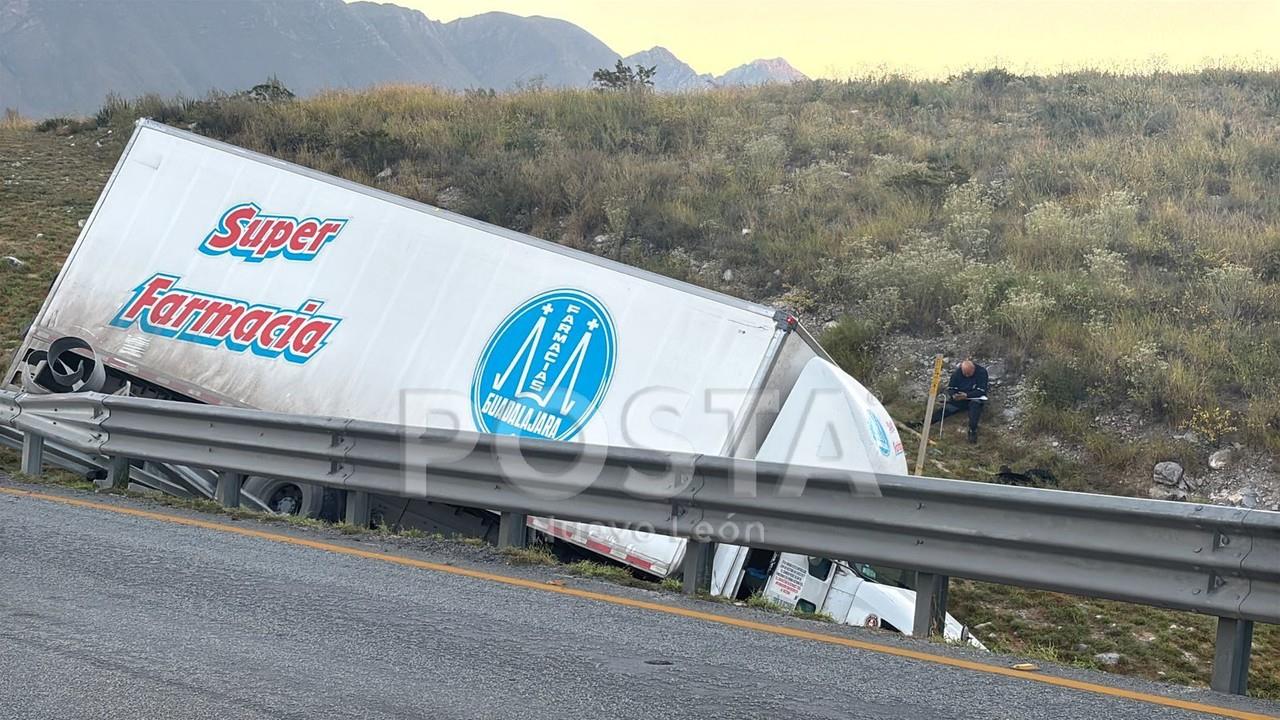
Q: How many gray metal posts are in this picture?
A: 8